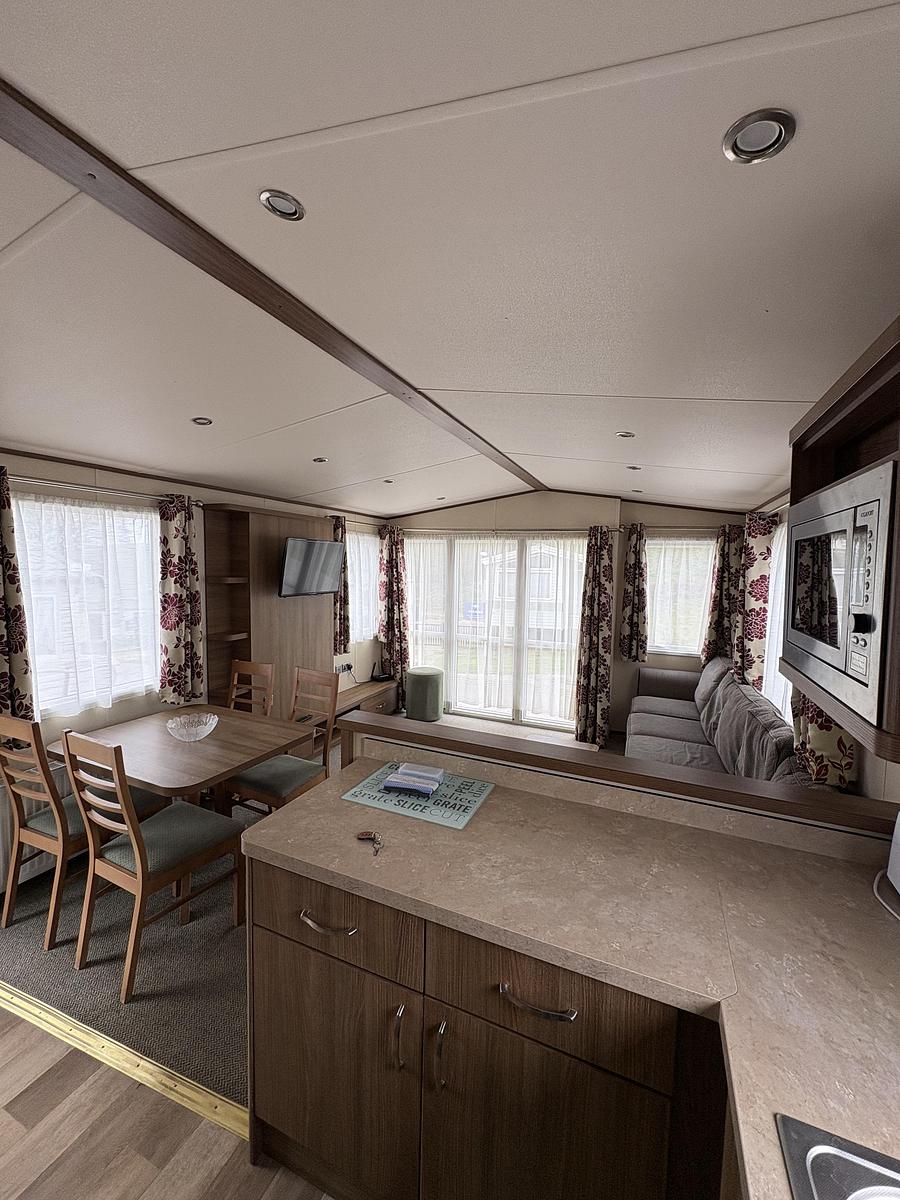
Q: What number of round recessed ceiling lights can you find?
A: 9